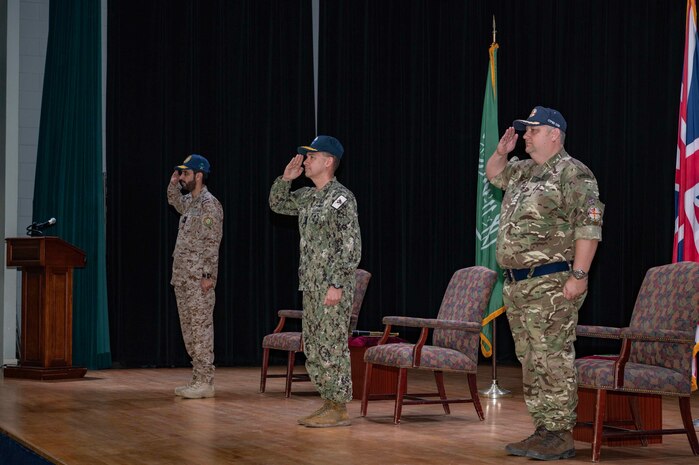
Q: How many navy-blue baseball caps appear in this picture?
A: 3